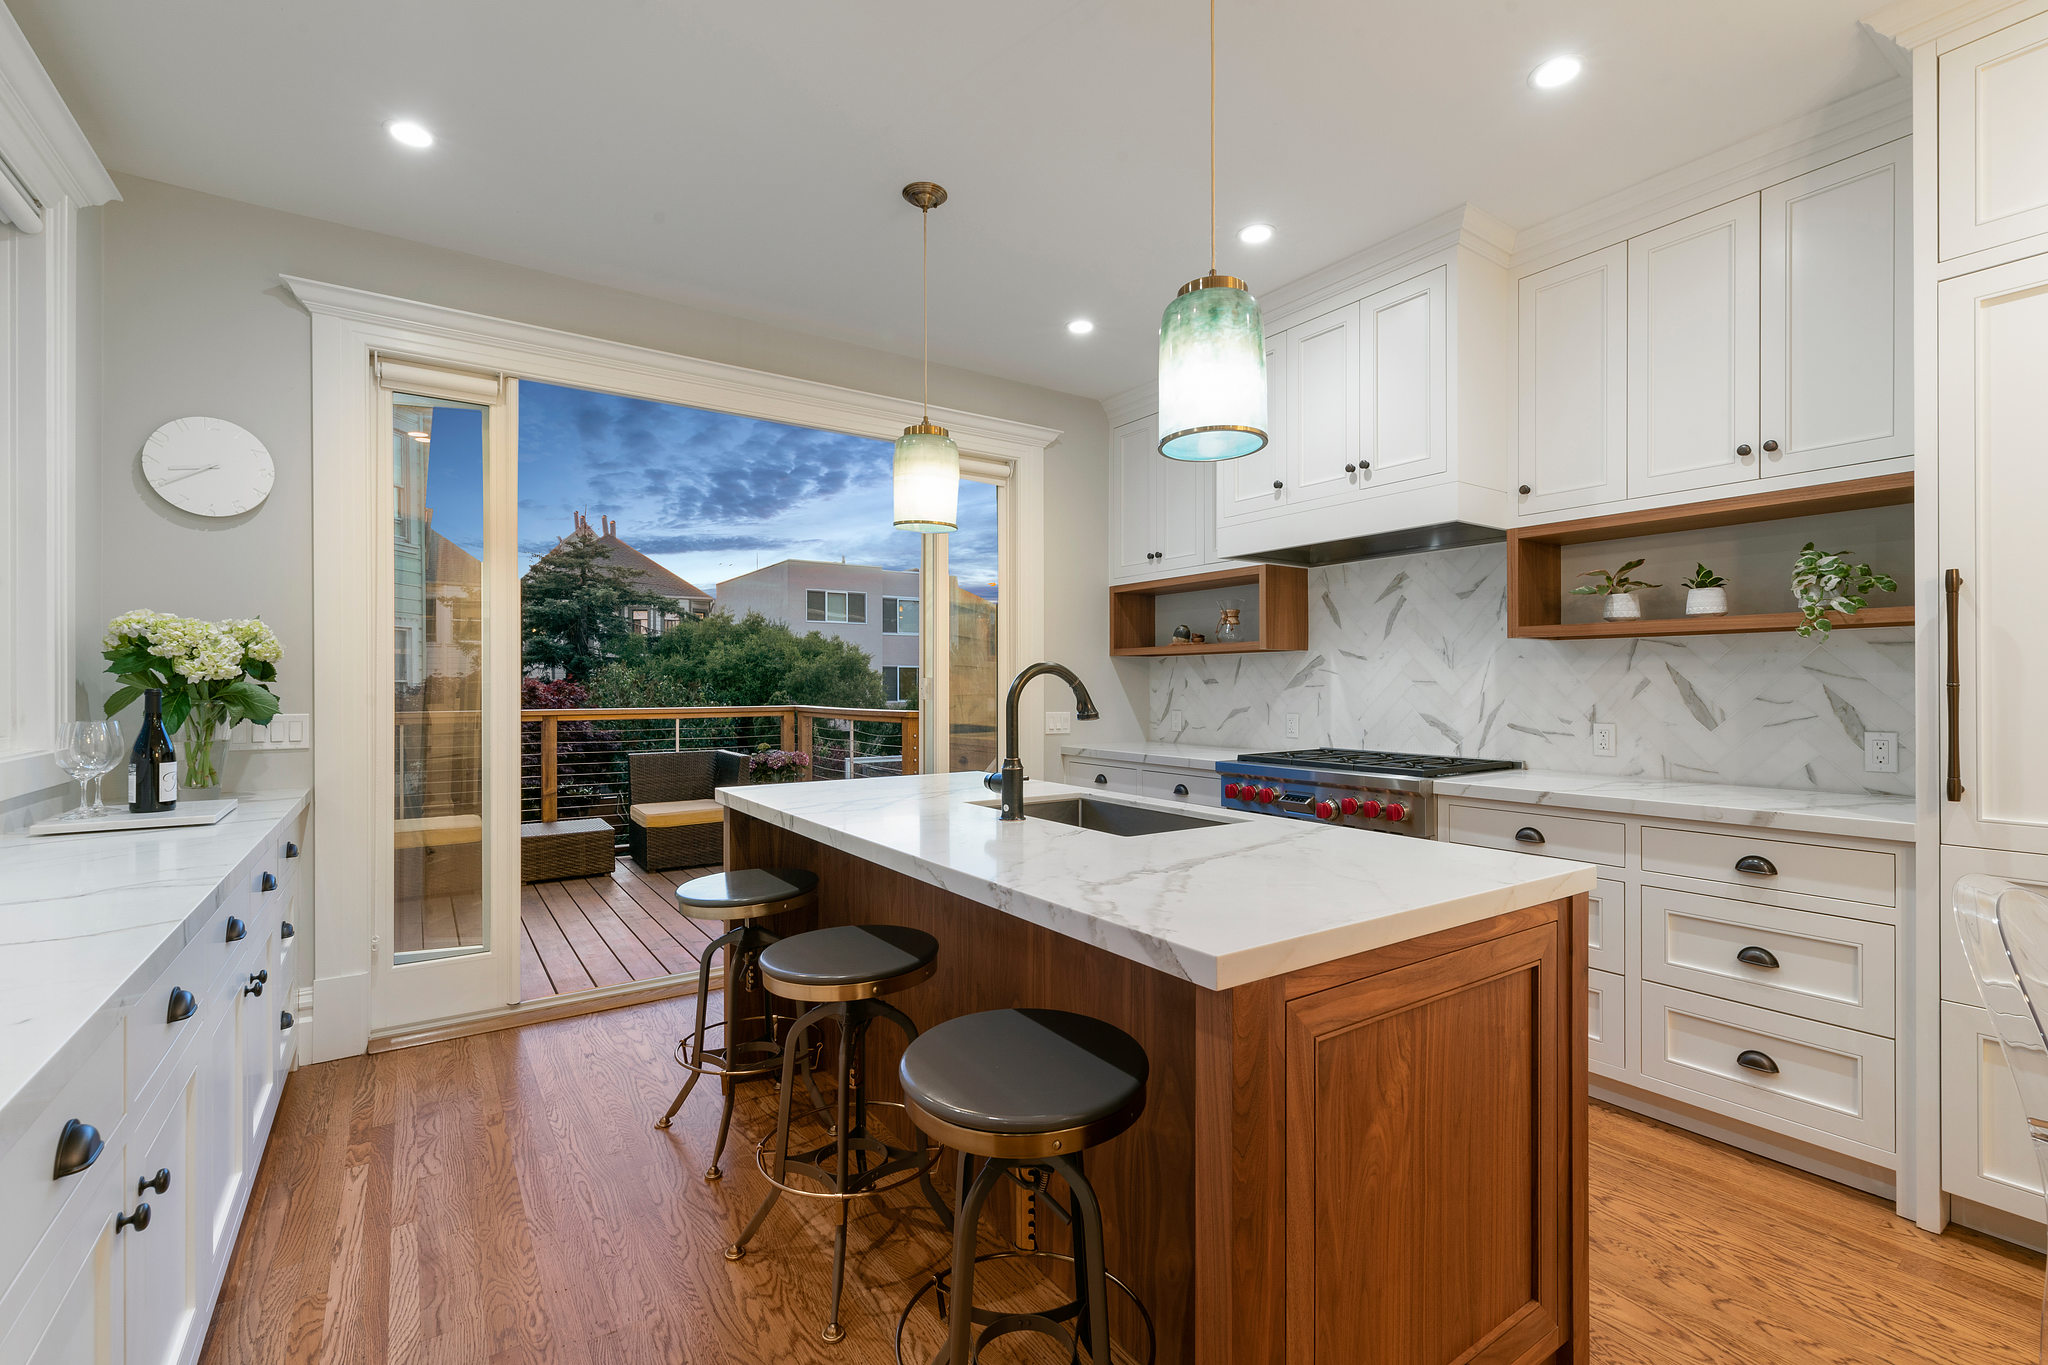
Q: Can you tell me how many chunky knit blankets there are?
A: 0